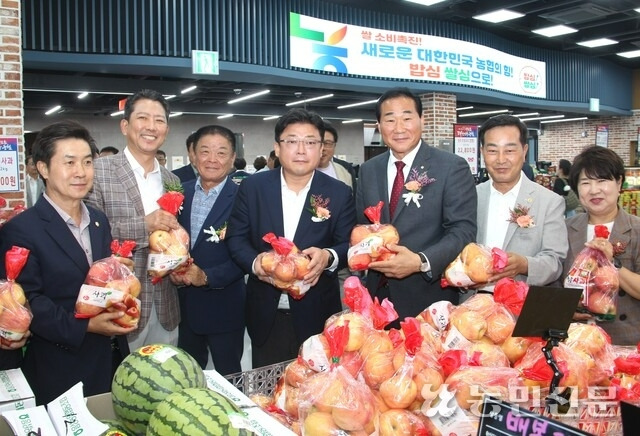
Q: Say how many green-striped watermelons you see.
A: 3